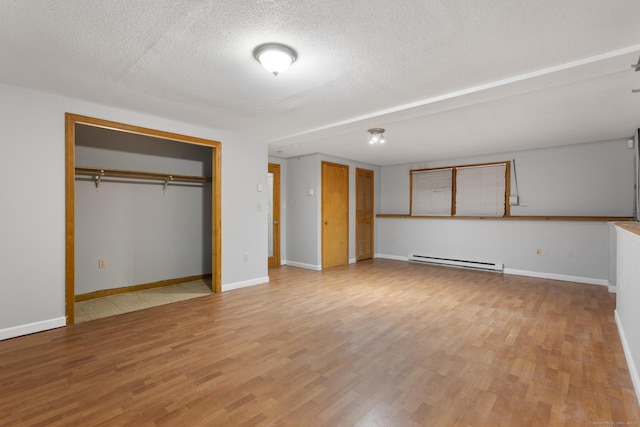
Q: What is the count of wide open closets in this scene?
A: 1